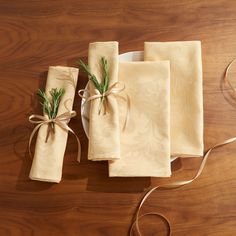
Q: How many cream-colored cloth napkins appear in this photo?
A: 4